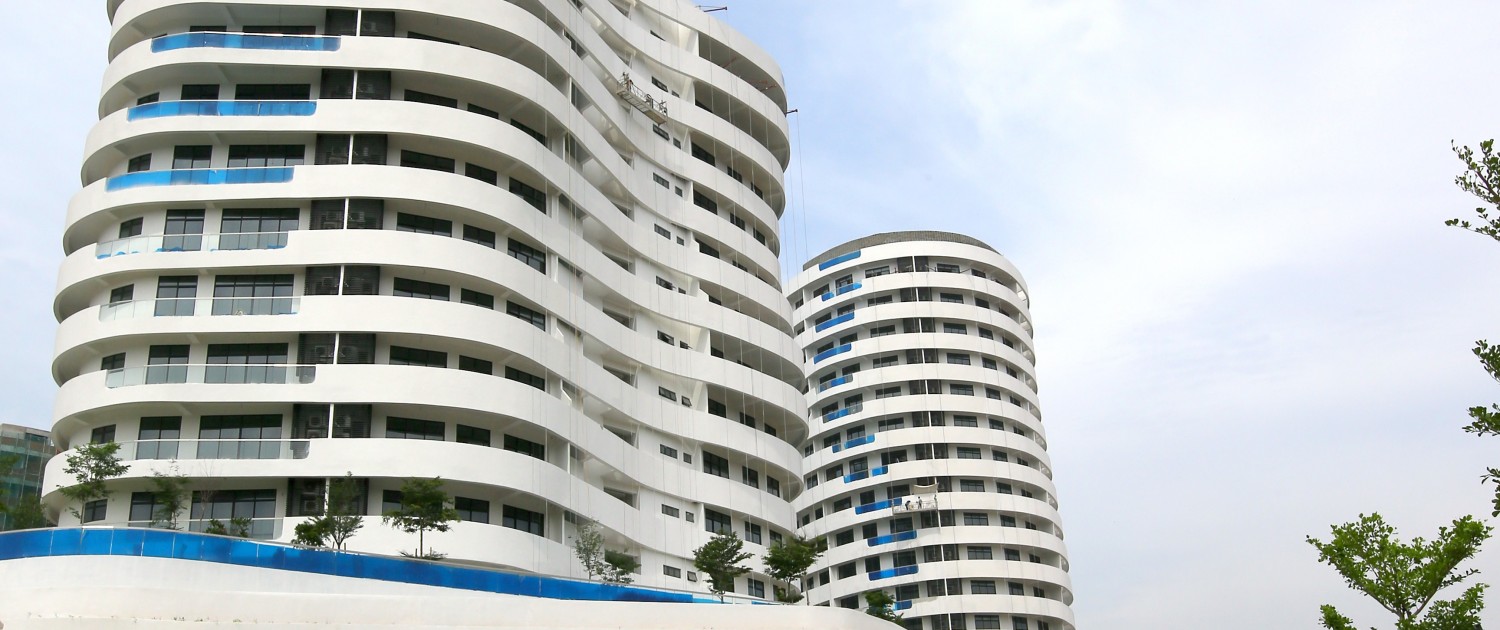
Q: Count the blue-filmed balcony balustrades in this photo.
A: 15